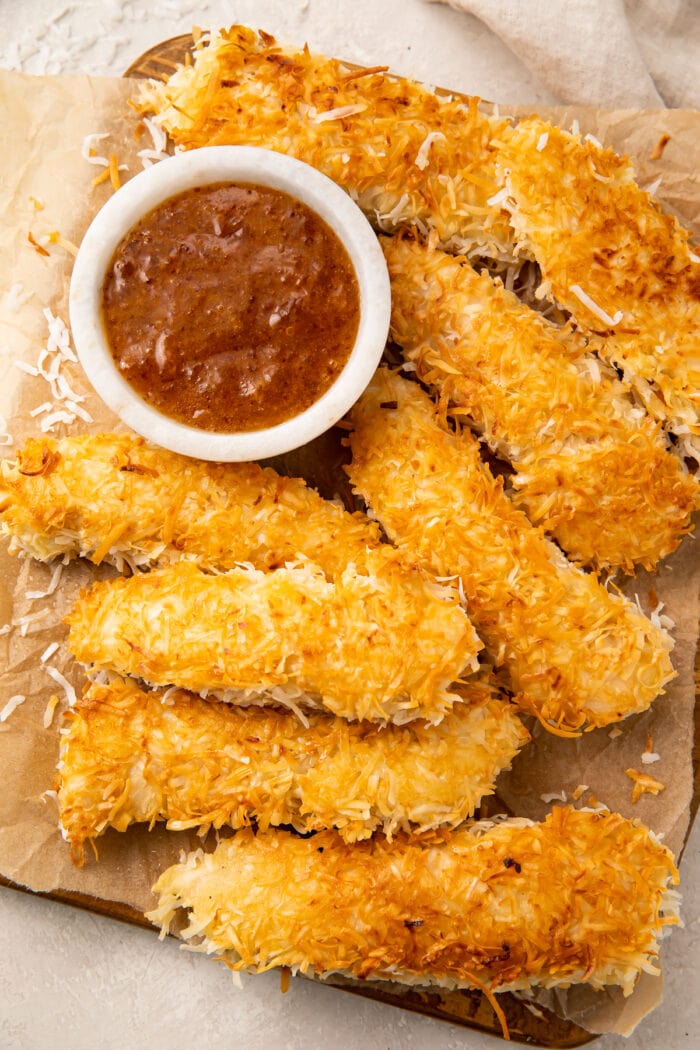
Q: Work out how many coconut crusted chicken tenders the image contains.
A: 8